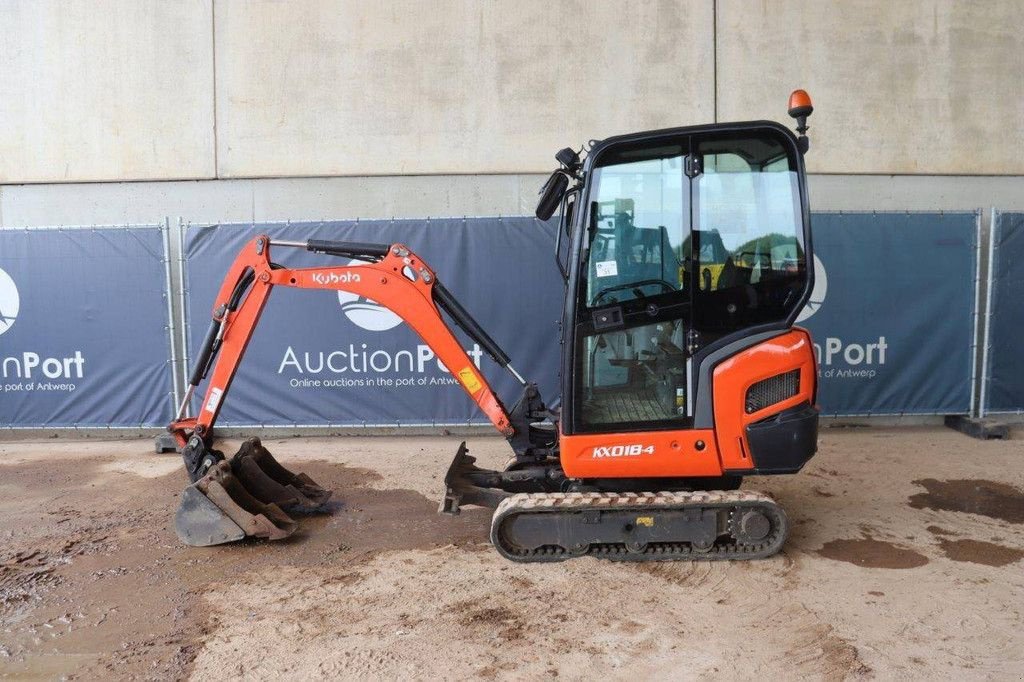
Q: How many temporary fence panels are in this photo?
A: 4